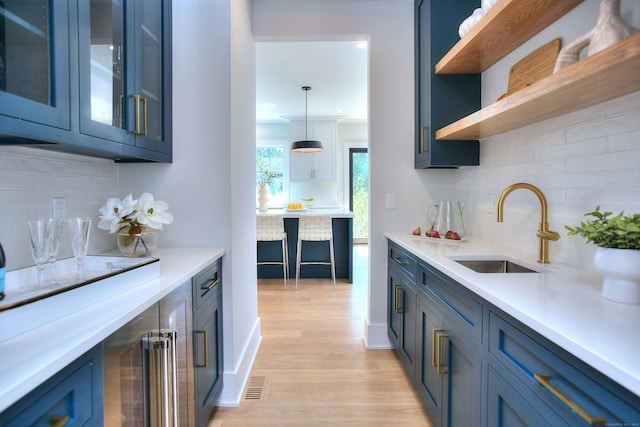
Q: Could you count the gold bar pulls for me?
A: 12